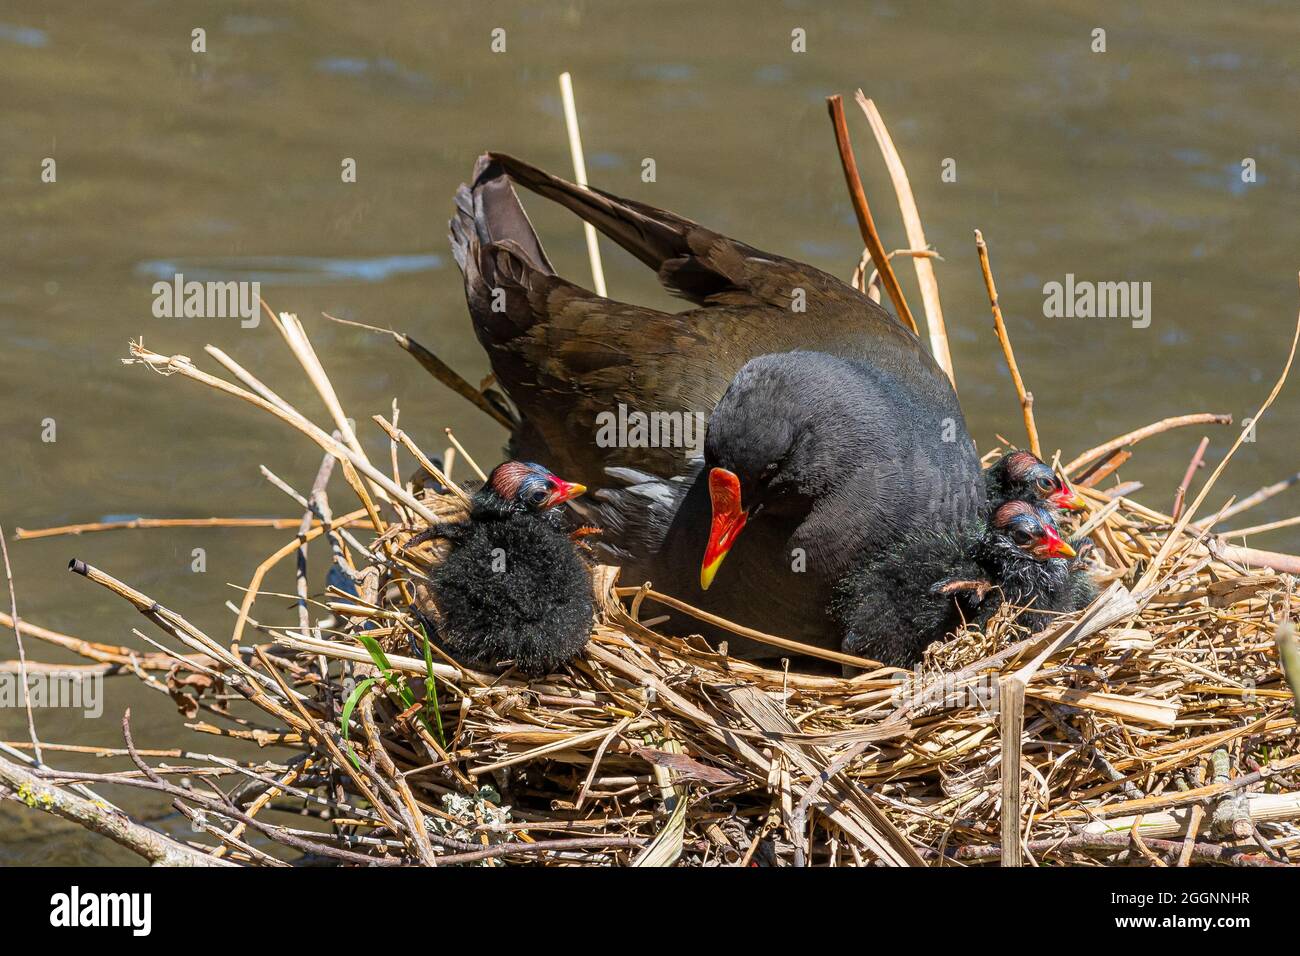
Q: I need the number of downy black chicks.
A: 3